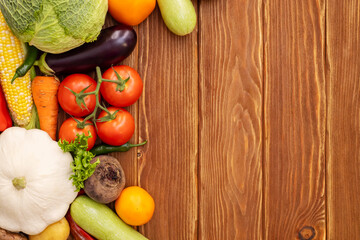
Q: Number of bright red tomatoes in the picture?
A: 4